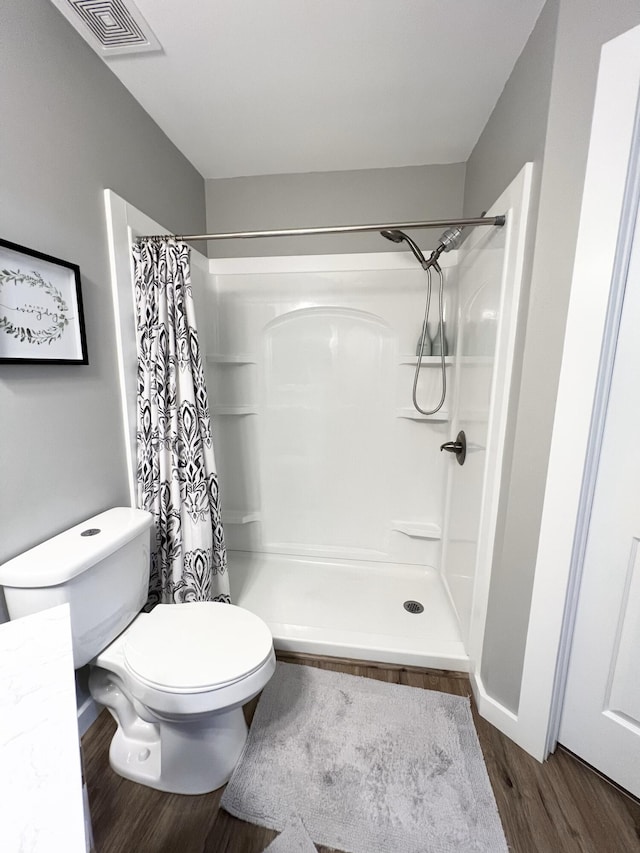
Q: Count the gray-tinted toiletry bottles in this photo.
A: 2